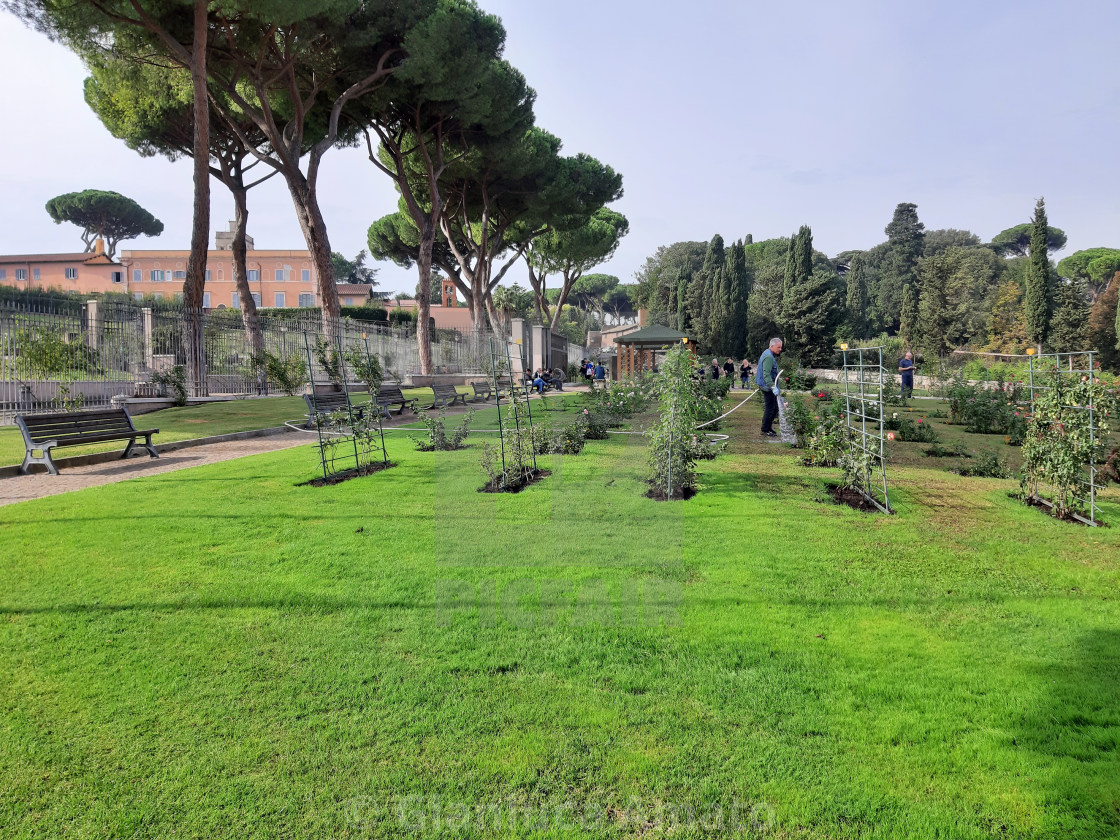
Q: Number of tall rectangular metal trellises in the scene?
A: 5